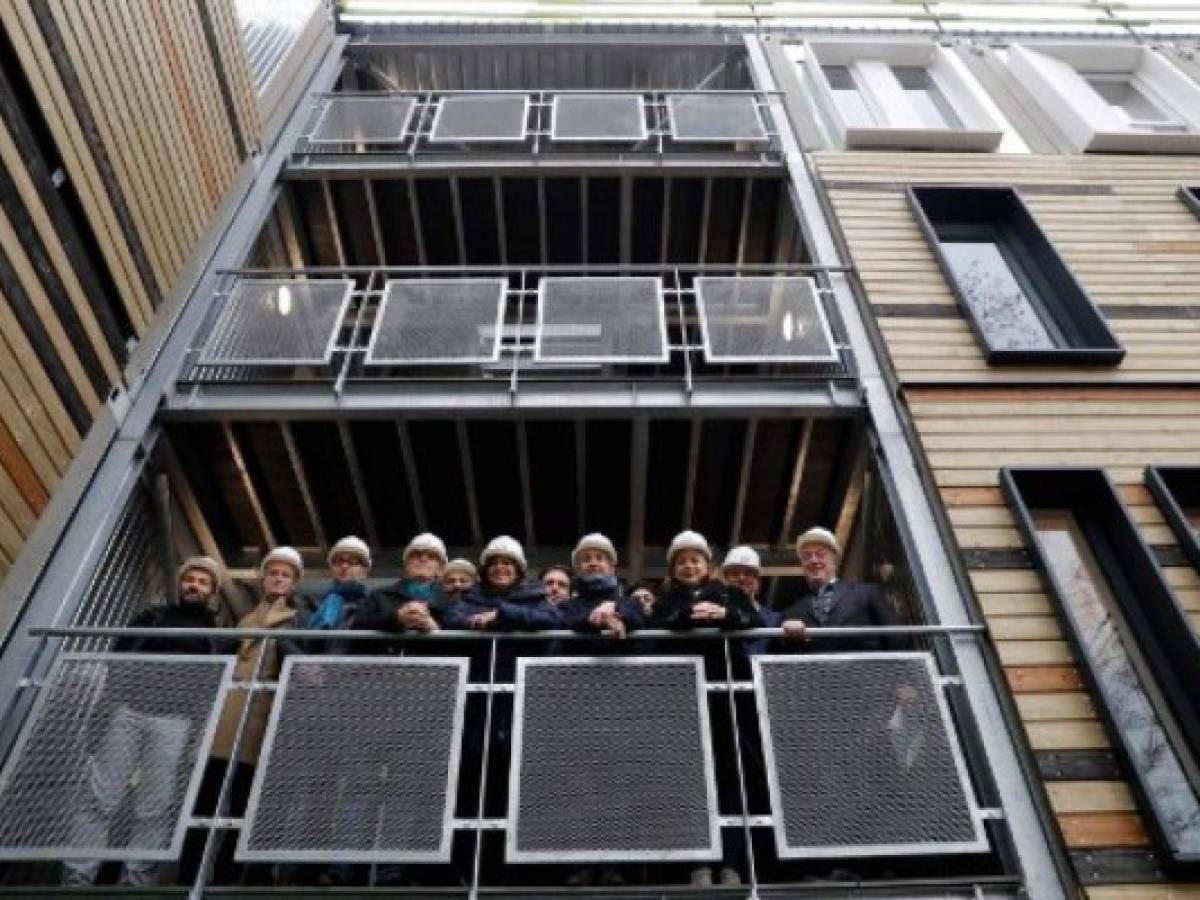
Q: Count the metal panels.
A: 12